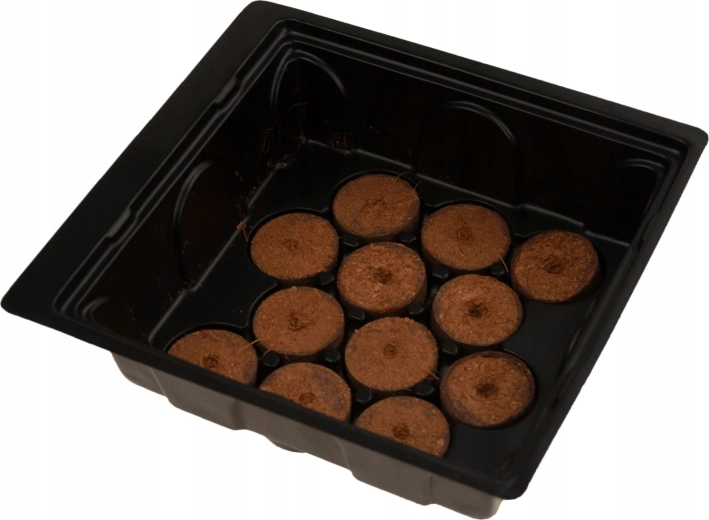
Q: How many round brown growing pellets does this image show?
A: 12